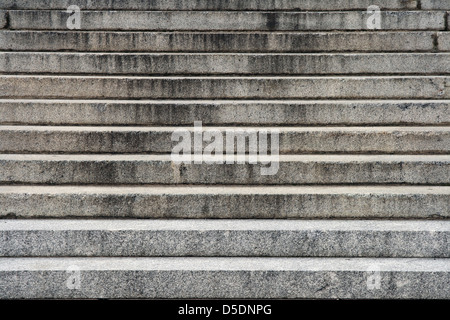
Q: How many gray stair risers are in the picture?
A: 11